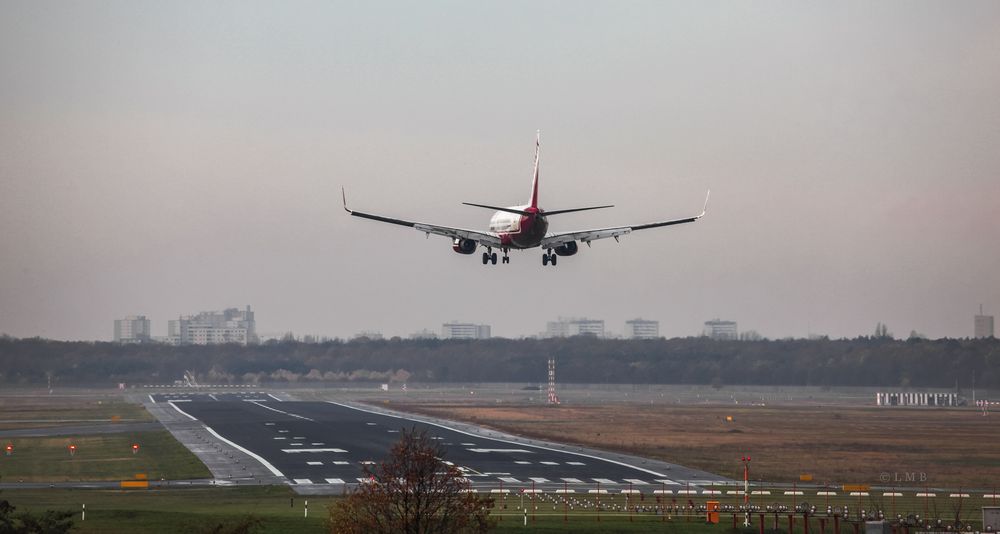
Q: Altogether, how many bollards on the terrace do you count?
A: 0